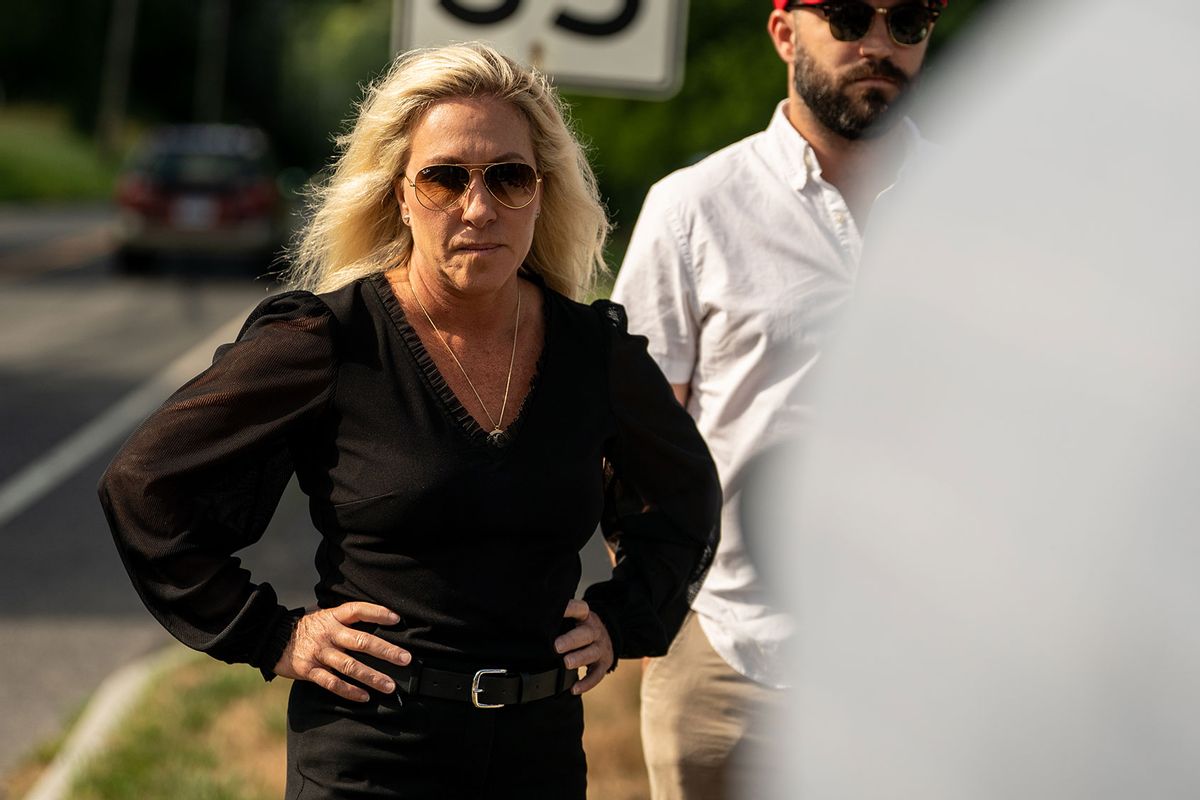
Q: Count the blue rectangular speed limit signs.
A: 0